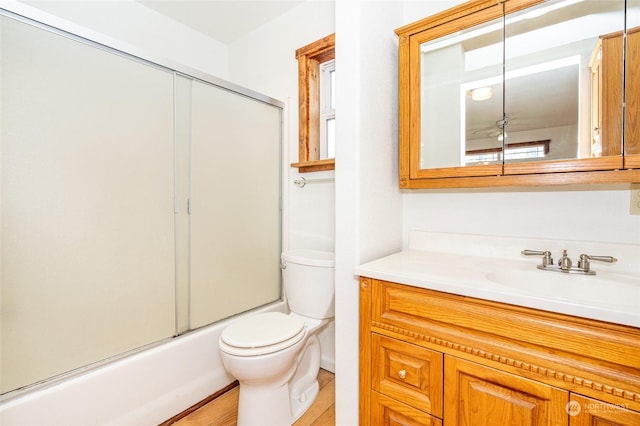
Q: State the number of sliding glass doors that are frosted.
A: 2